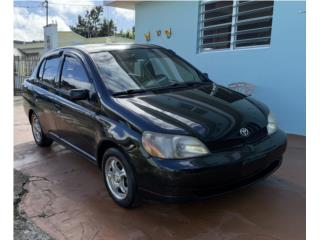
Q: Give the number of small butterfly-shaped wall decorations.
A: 3